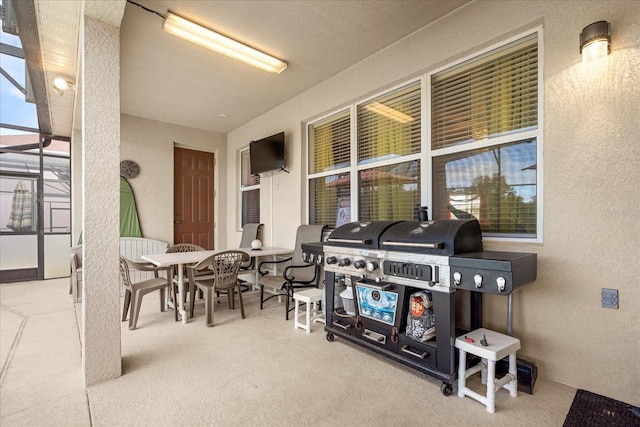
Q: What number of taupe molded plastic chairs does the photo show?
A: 3